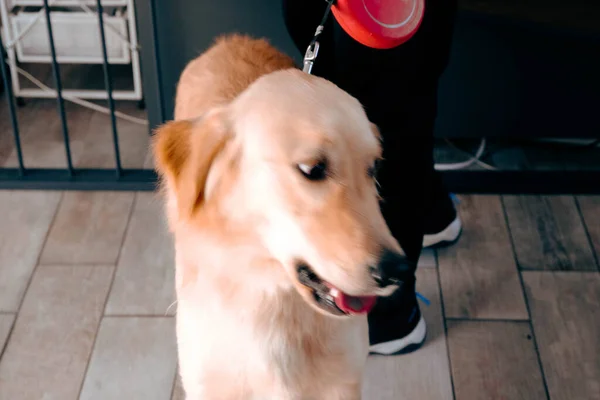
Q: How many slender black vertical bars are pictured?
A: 3